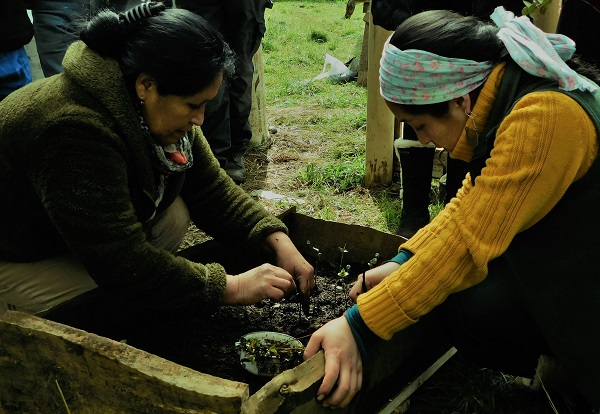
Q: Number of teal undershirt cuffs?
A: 2